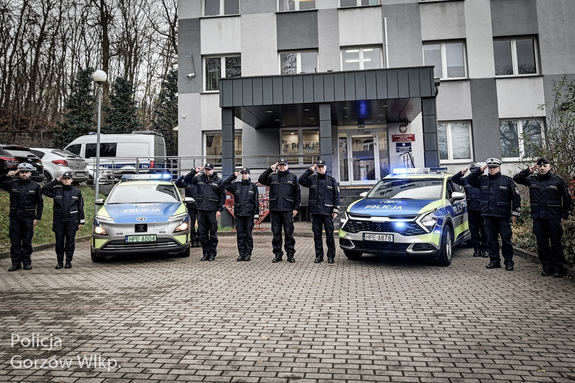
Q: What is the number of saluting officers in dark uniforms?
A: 10